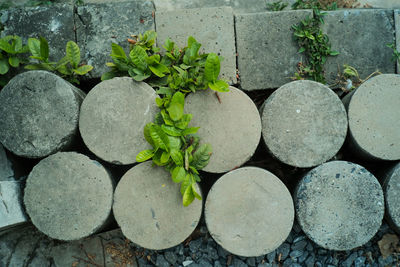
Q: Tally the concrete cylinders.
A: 10